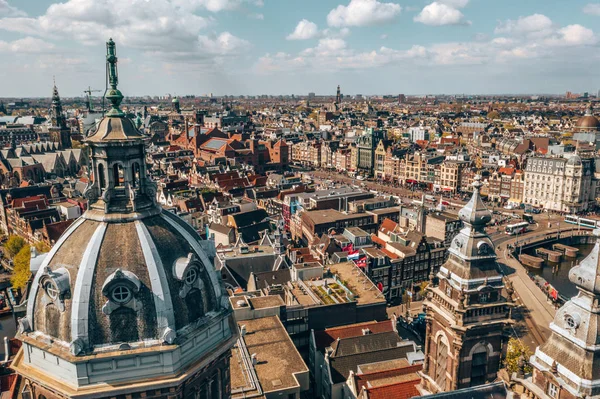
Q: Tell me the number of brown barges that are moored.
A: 3